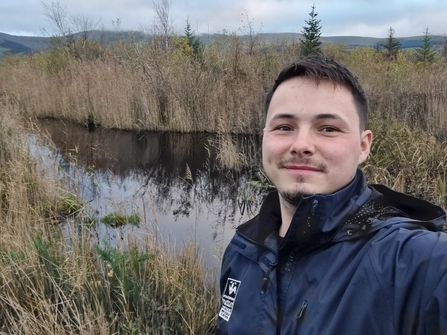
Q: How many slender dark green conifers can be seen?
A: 4